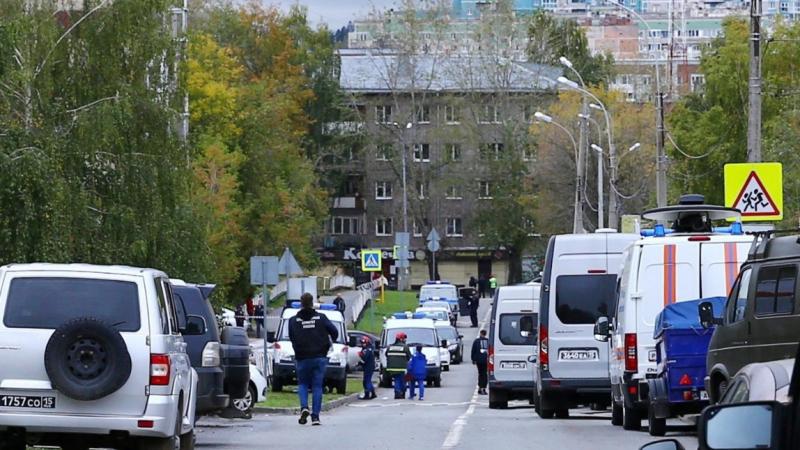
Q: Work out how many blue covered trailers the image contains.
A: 1